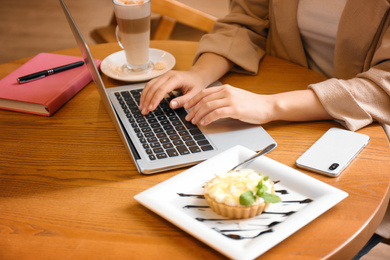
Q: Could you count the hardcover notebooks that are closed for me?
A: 1